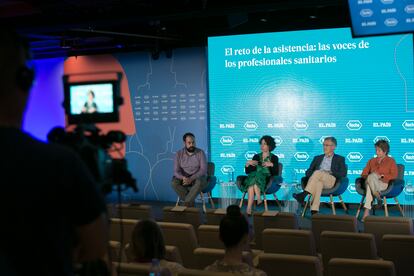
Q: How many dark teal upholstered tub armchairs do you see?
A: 4